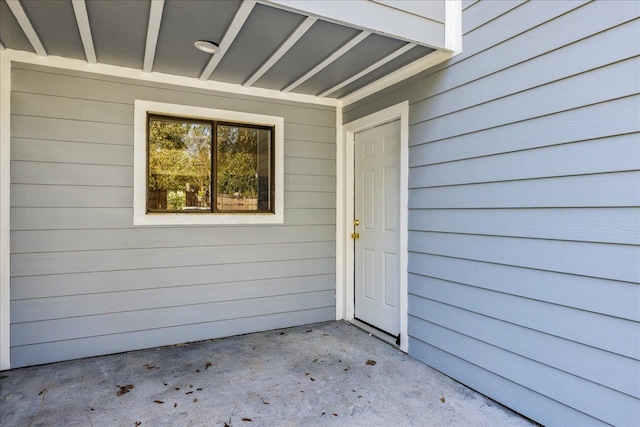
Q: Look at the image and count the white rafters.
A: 7